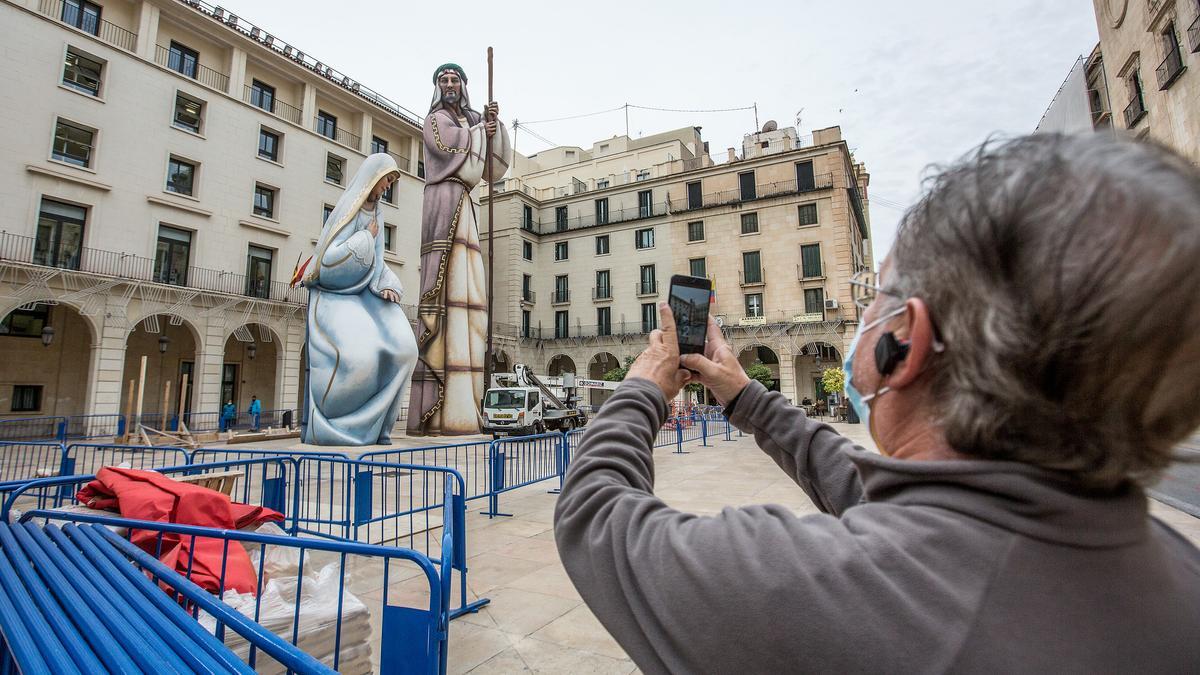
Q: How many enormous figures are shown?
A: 2